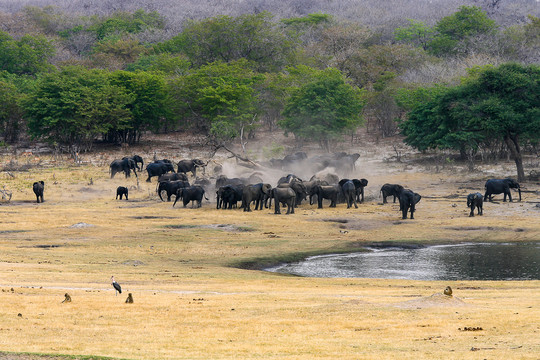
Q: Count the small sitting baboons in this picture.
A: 3